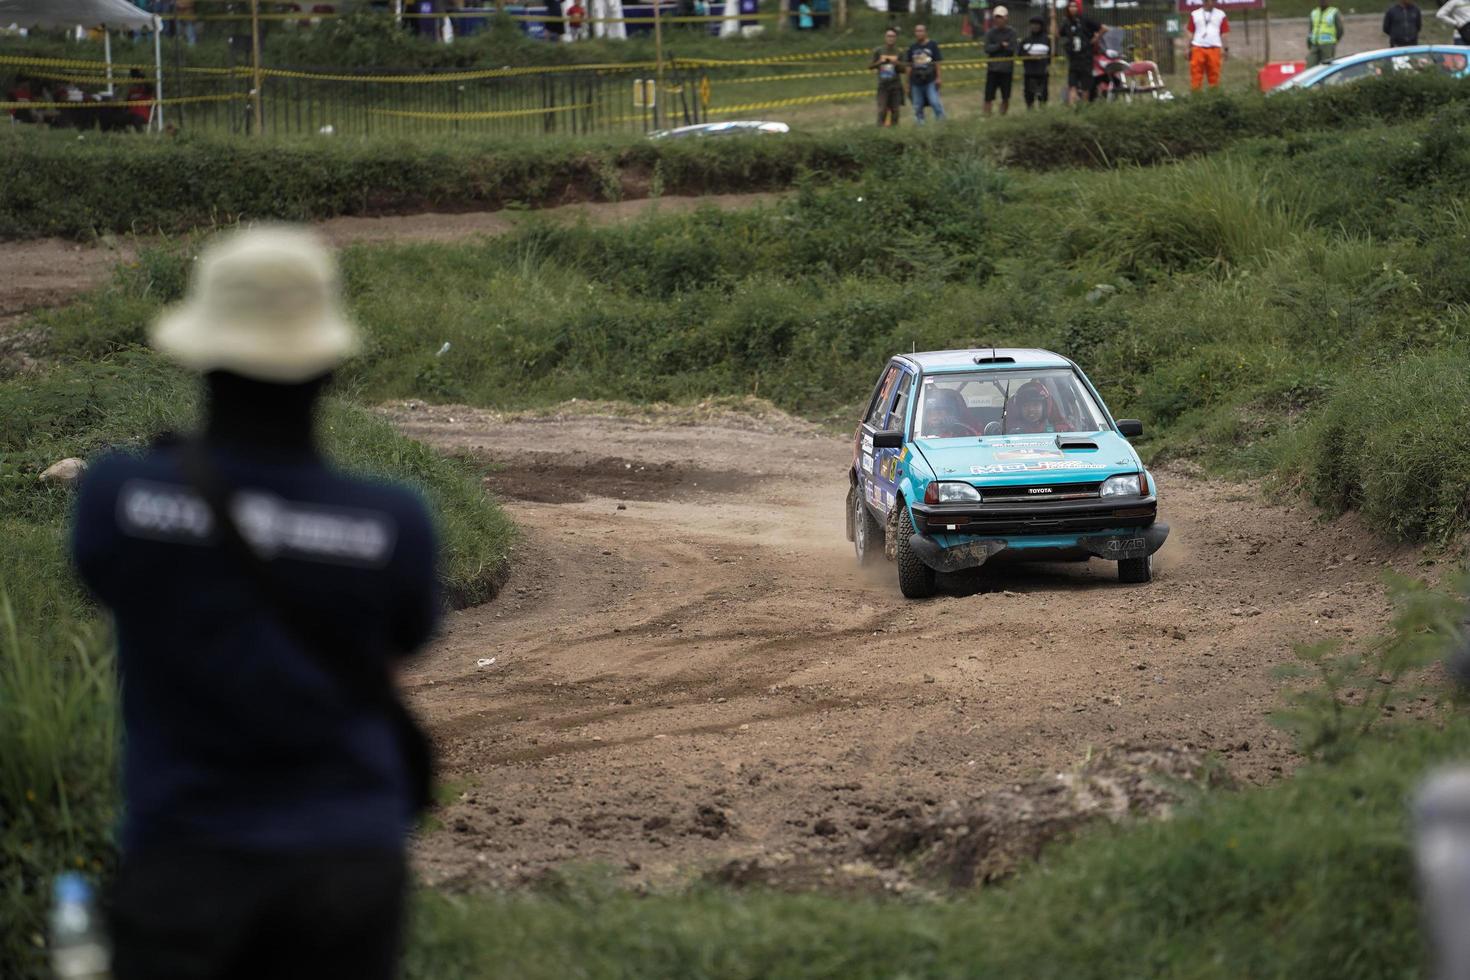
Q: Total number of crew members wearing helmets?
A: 2